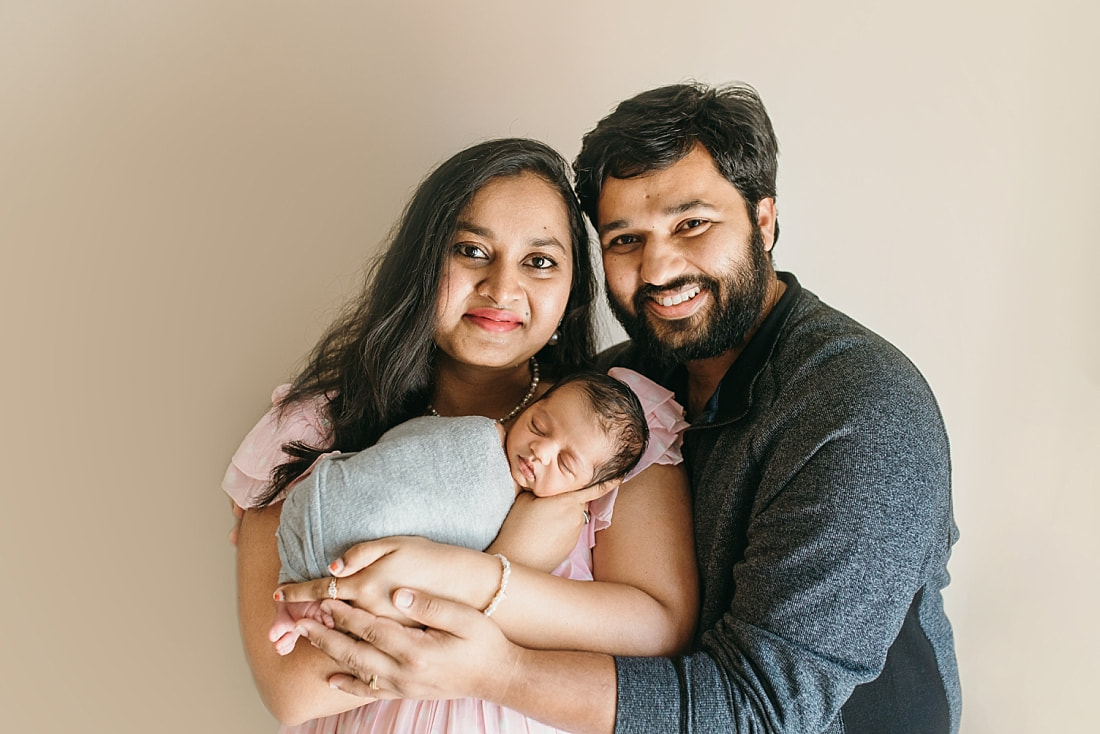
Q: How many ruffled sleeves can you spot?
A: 2